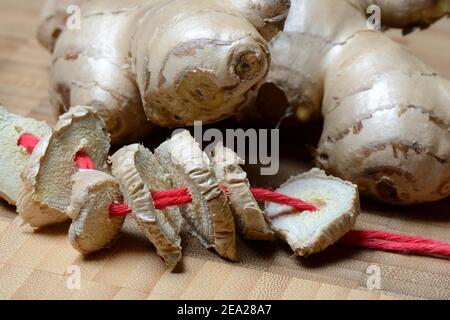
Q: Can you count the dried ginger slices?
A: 7